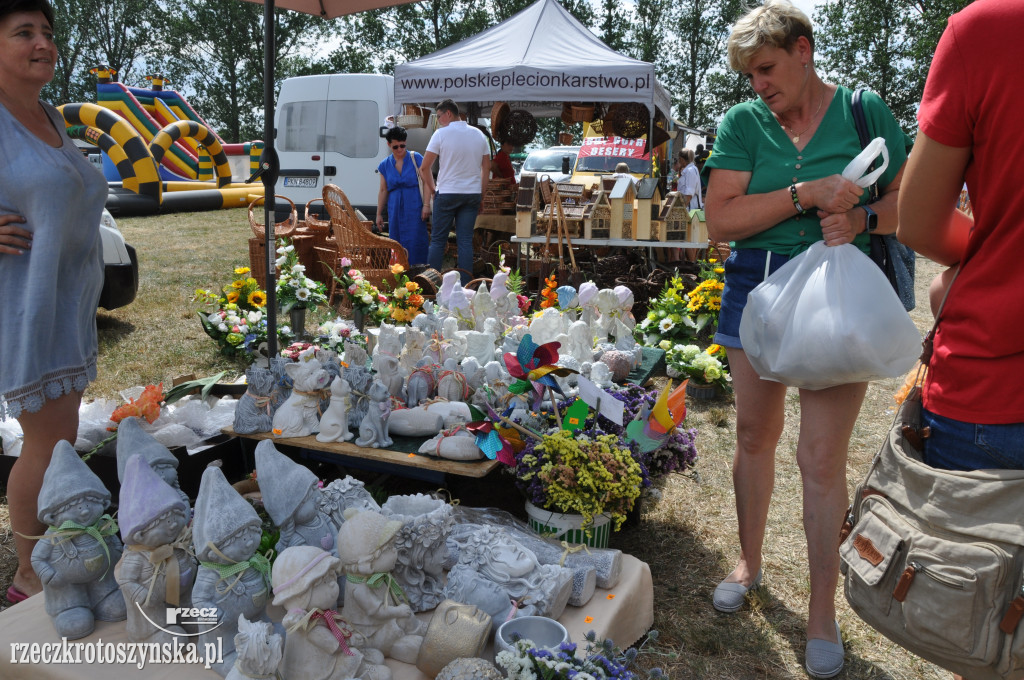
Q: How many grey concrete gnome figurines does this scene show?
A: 5